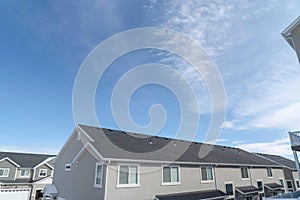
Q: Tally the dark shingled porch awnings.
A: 3